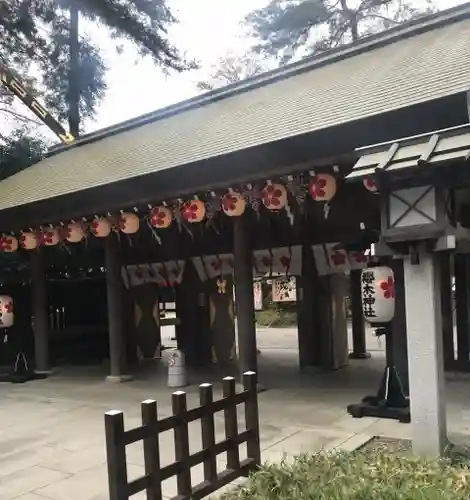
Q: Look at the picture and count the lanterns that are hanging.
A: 14